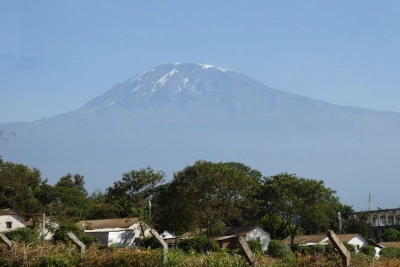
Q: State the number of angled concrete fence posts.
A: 5